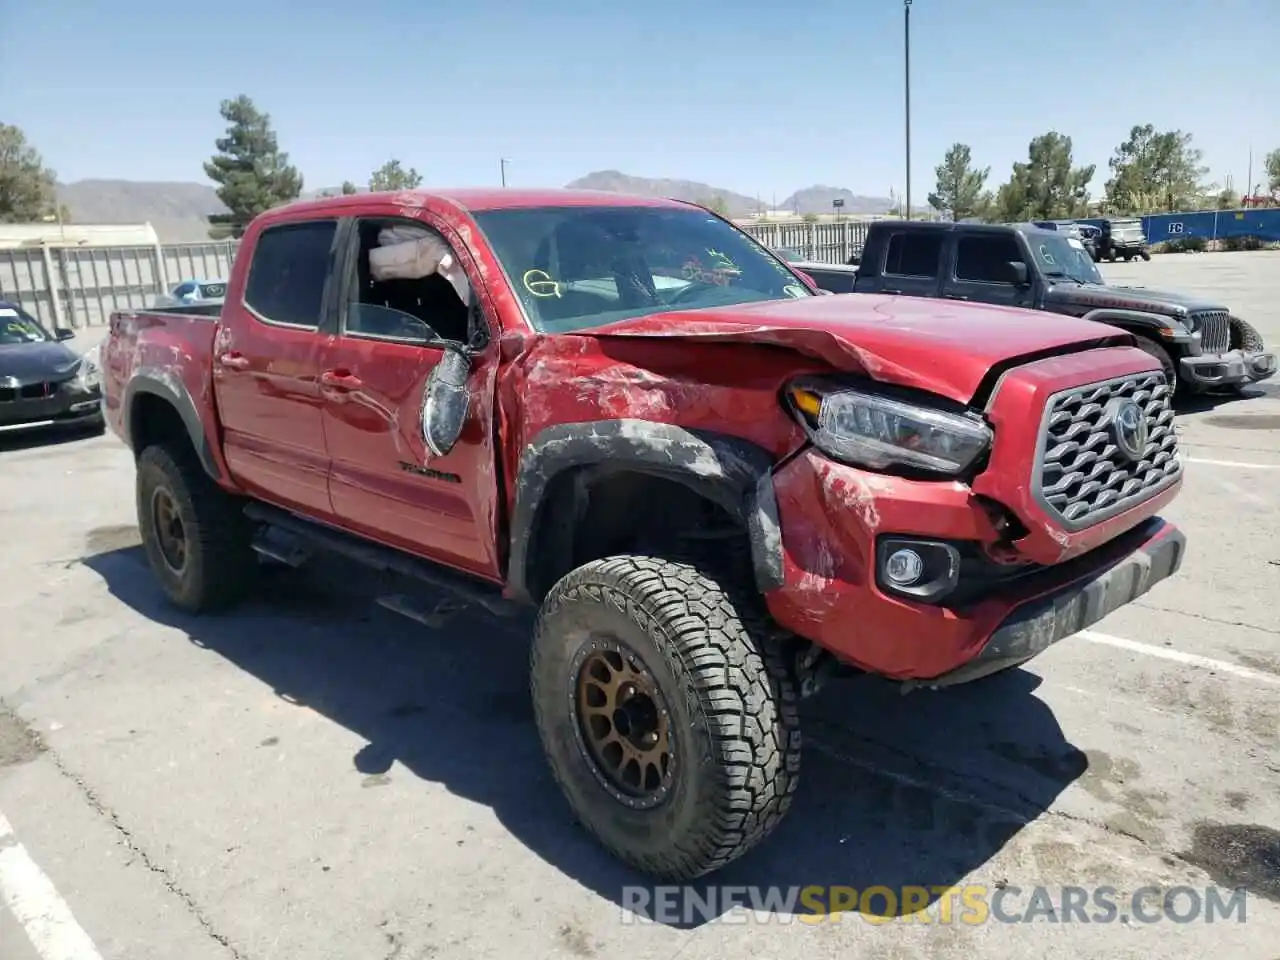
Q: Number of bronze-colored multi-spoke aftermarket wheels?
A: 2